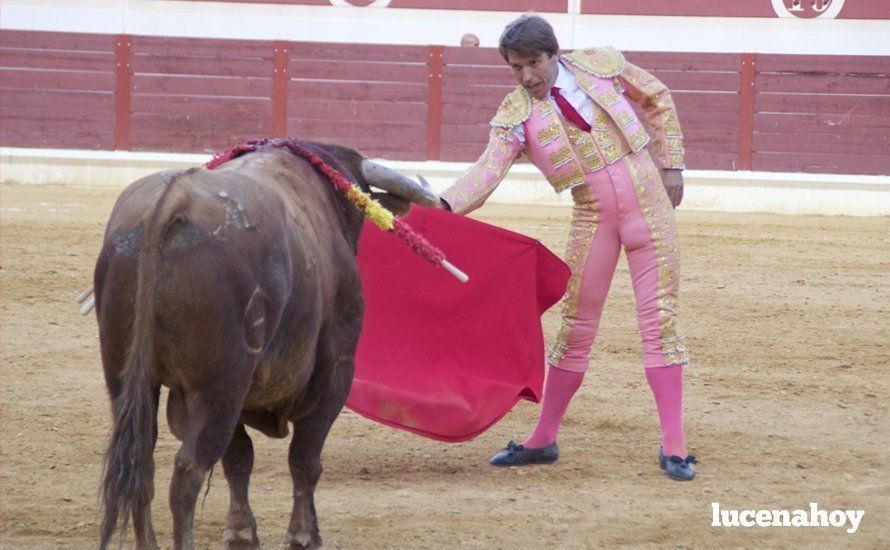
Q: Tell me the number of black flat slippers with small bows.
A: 2